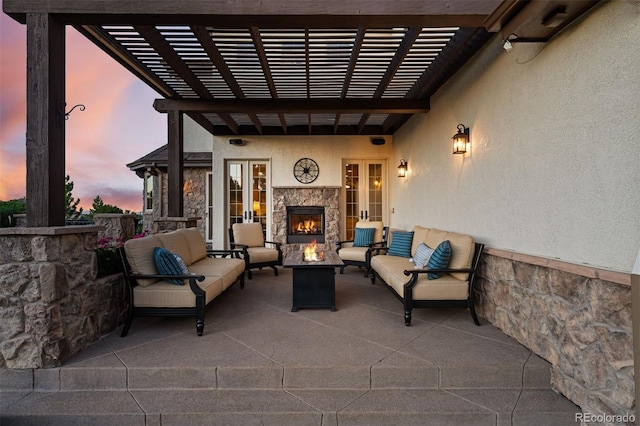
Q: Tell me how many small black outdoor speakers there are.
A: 2